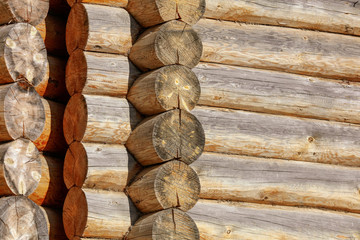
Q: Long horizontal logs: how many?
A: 6